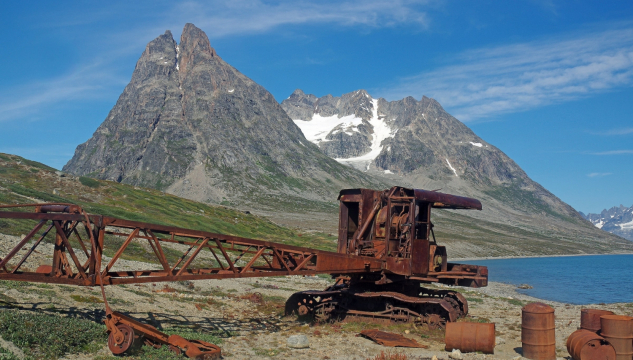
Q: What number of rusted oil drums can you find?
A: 5